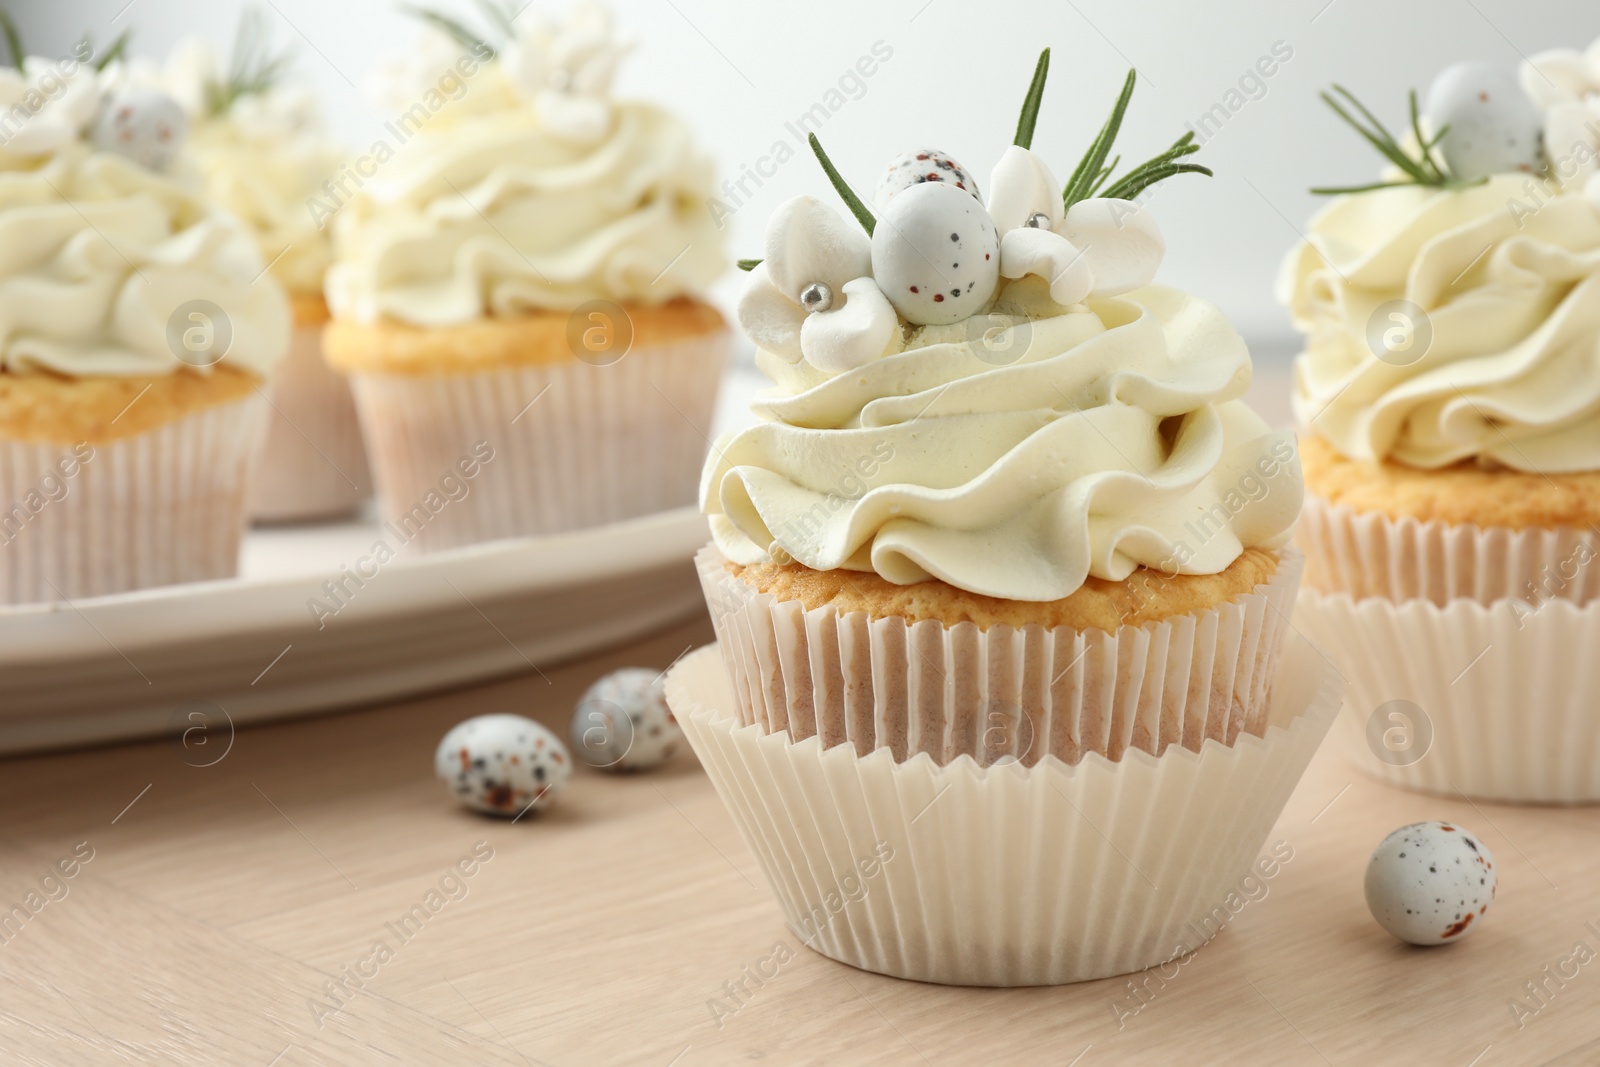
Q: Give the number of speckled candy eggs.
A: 7